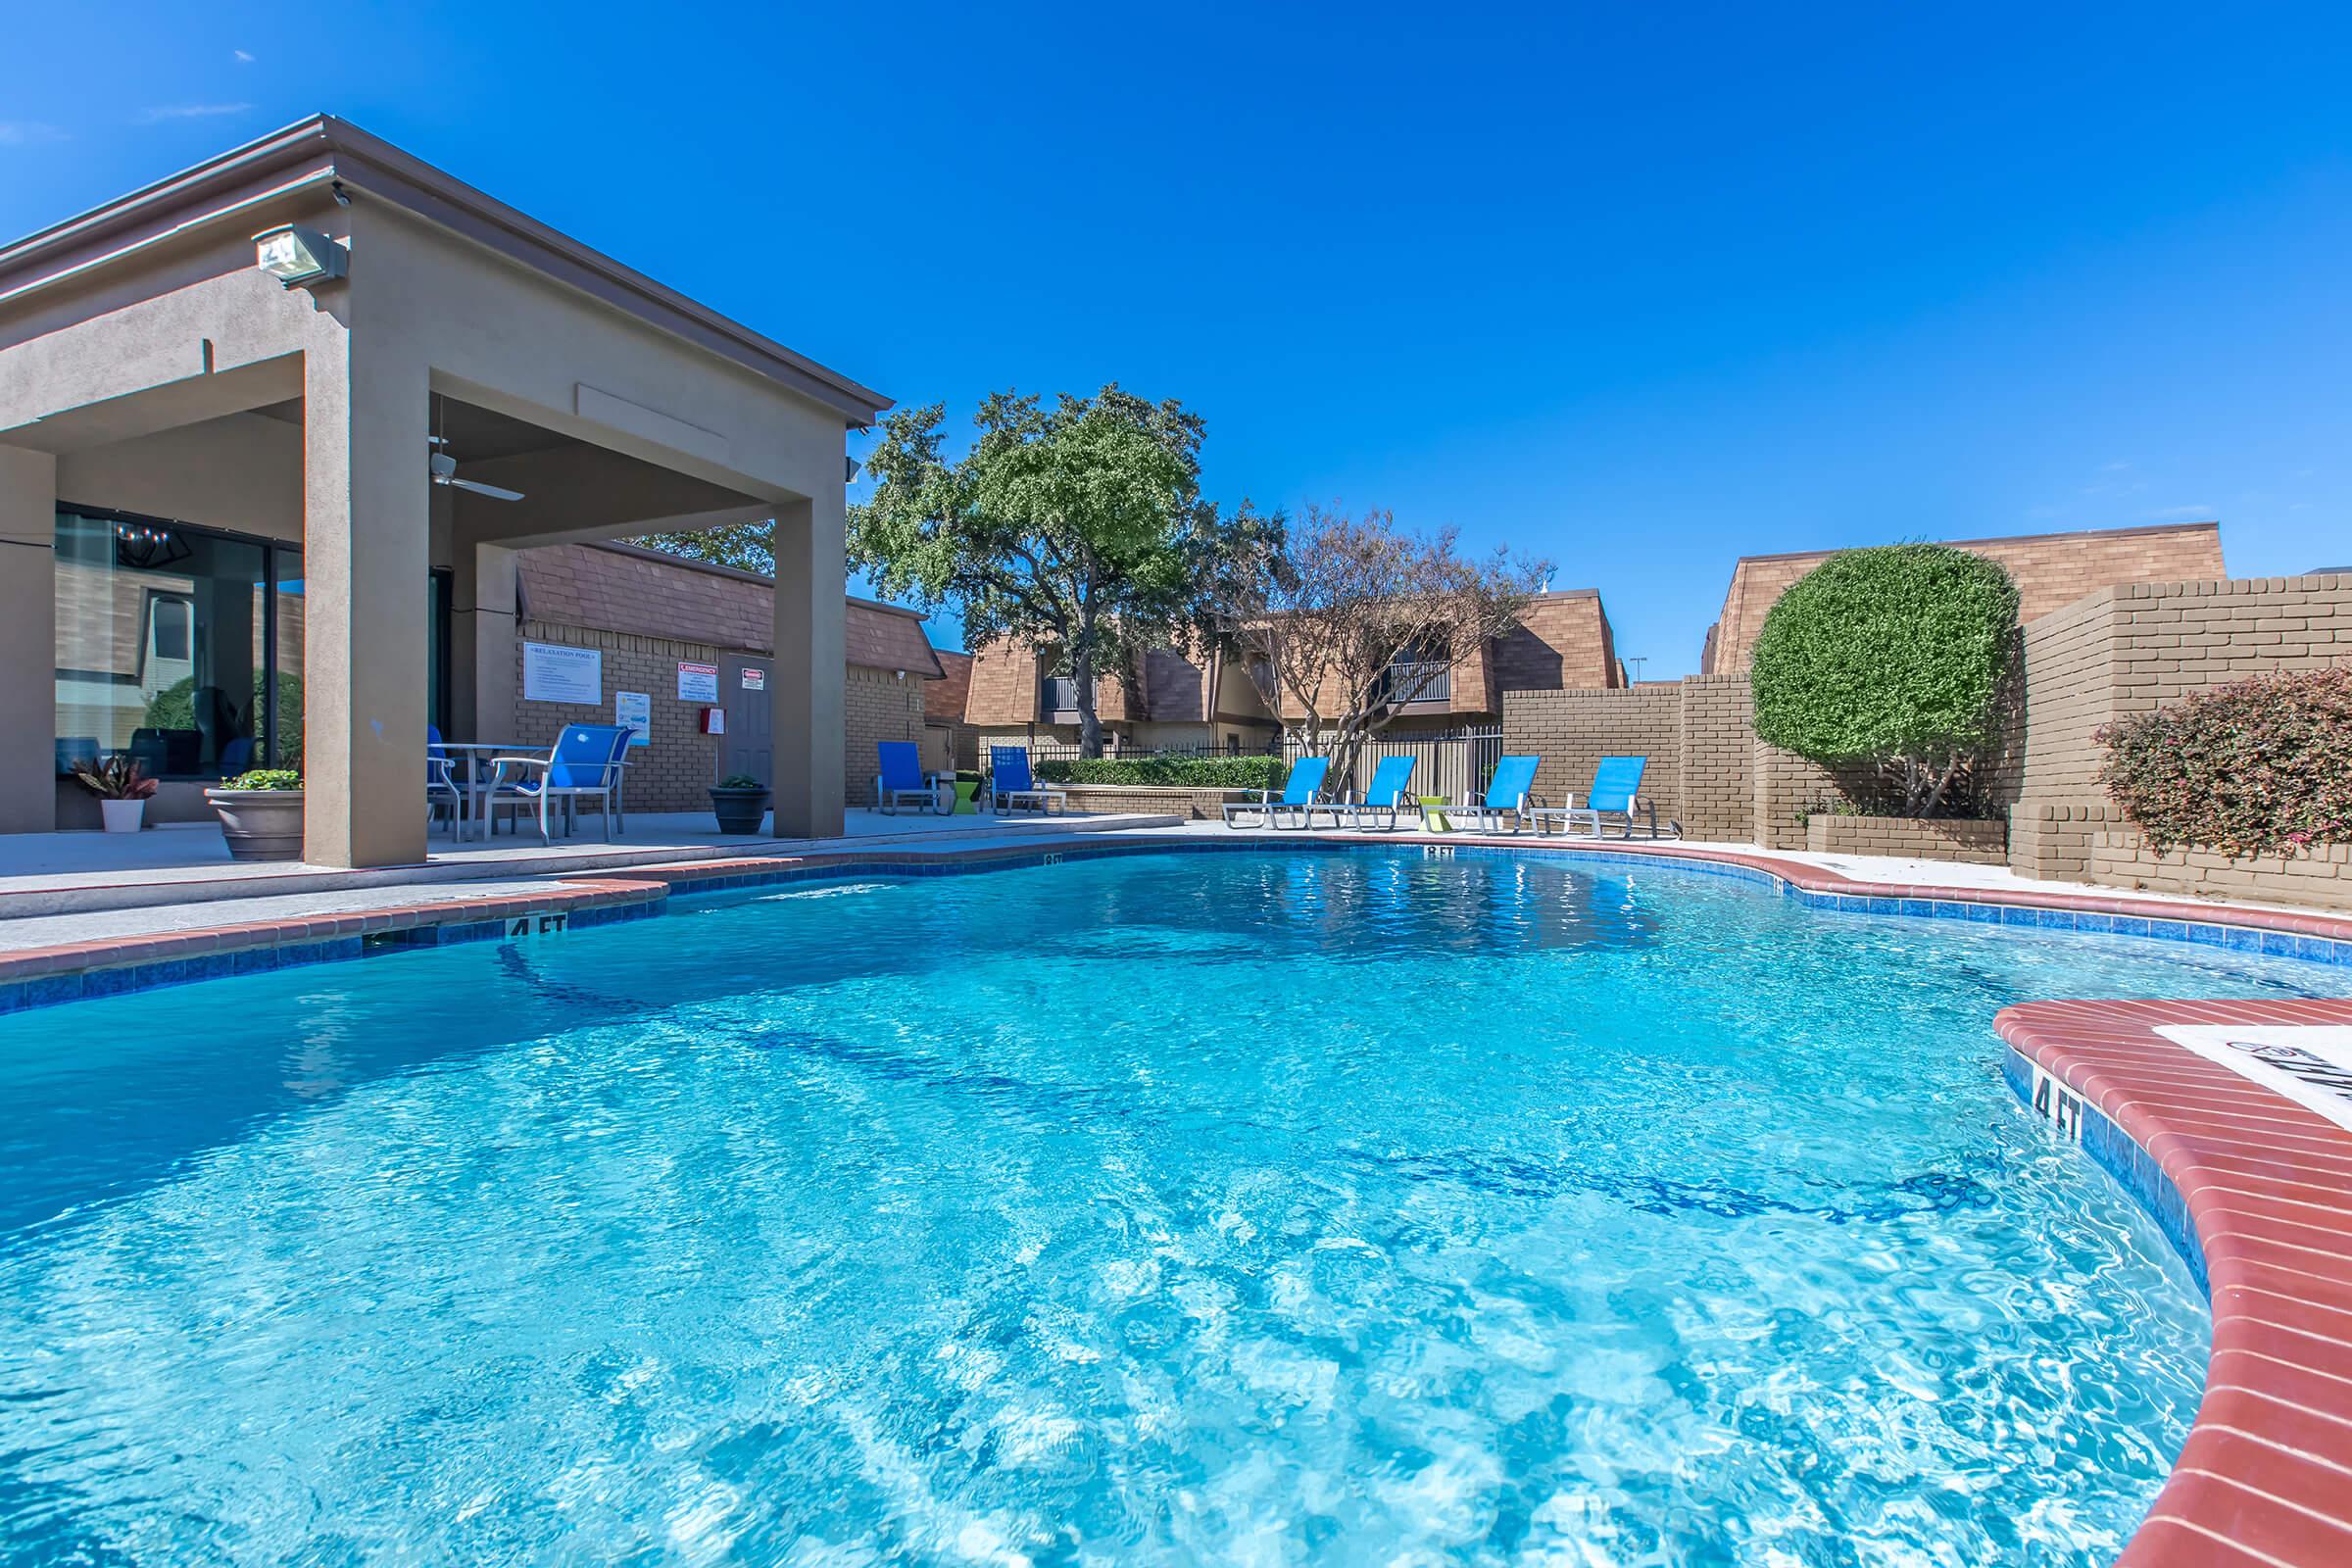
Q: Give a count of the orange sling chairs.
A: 0